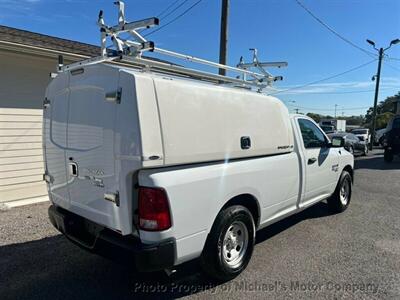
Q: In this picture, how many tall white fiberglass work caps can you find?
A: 1